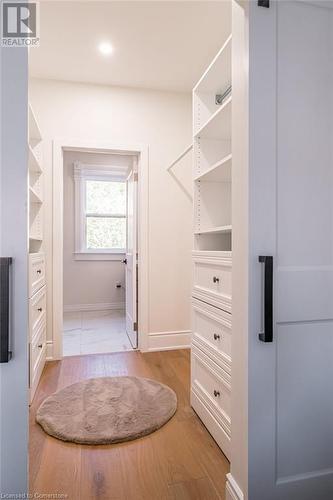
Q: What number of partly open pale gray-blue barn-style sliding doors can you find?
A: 2